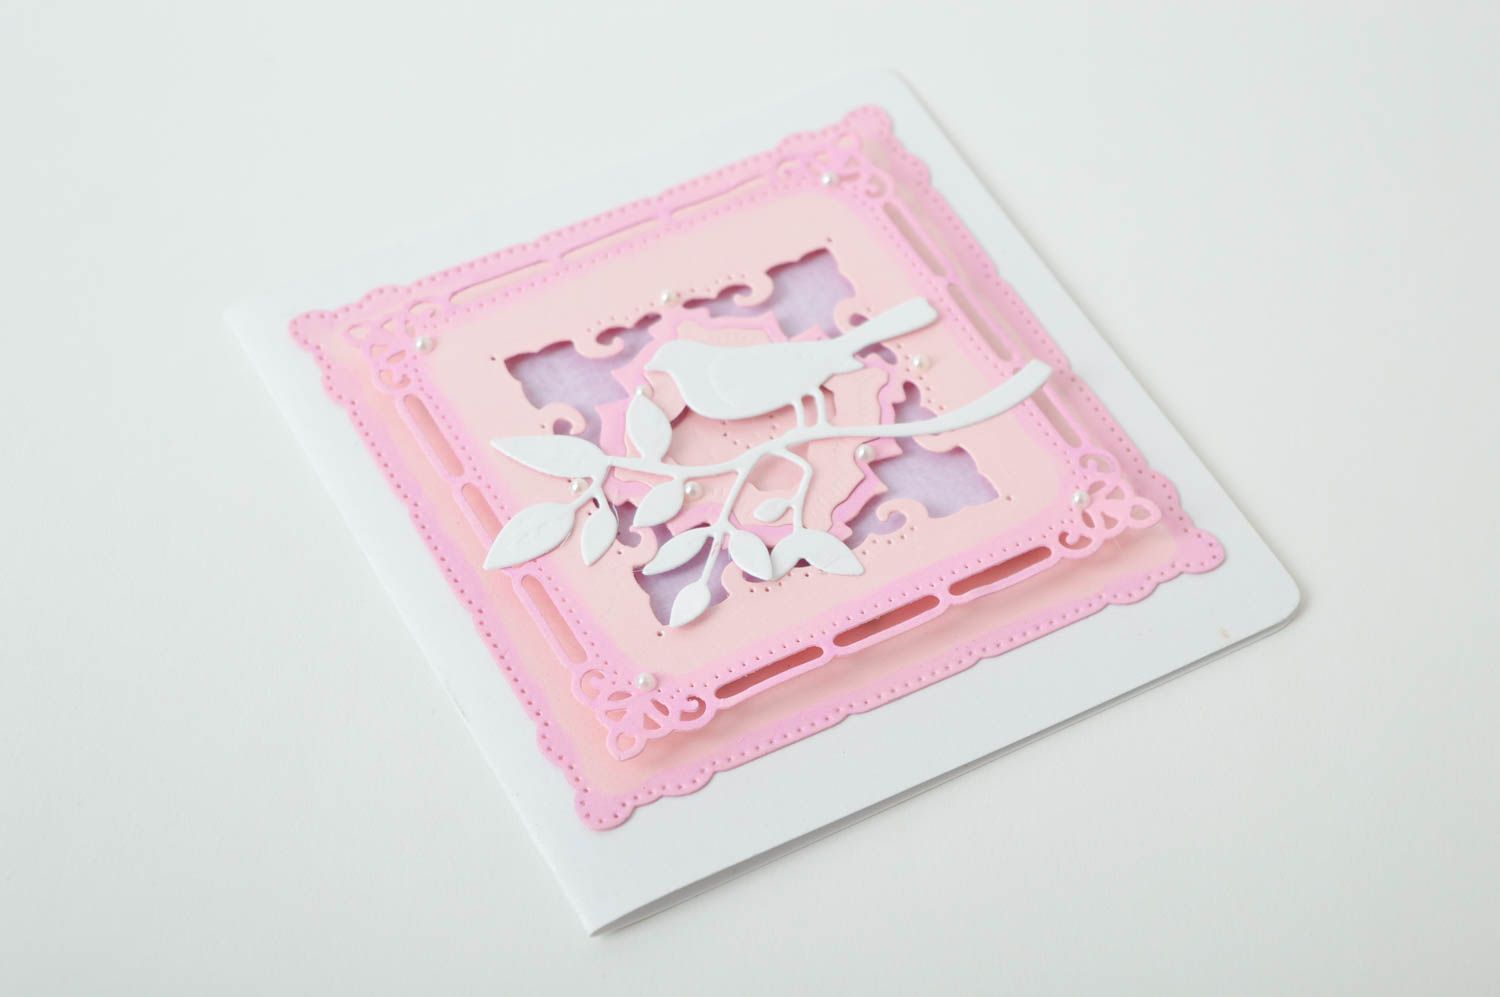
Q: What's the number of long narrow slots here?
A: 12